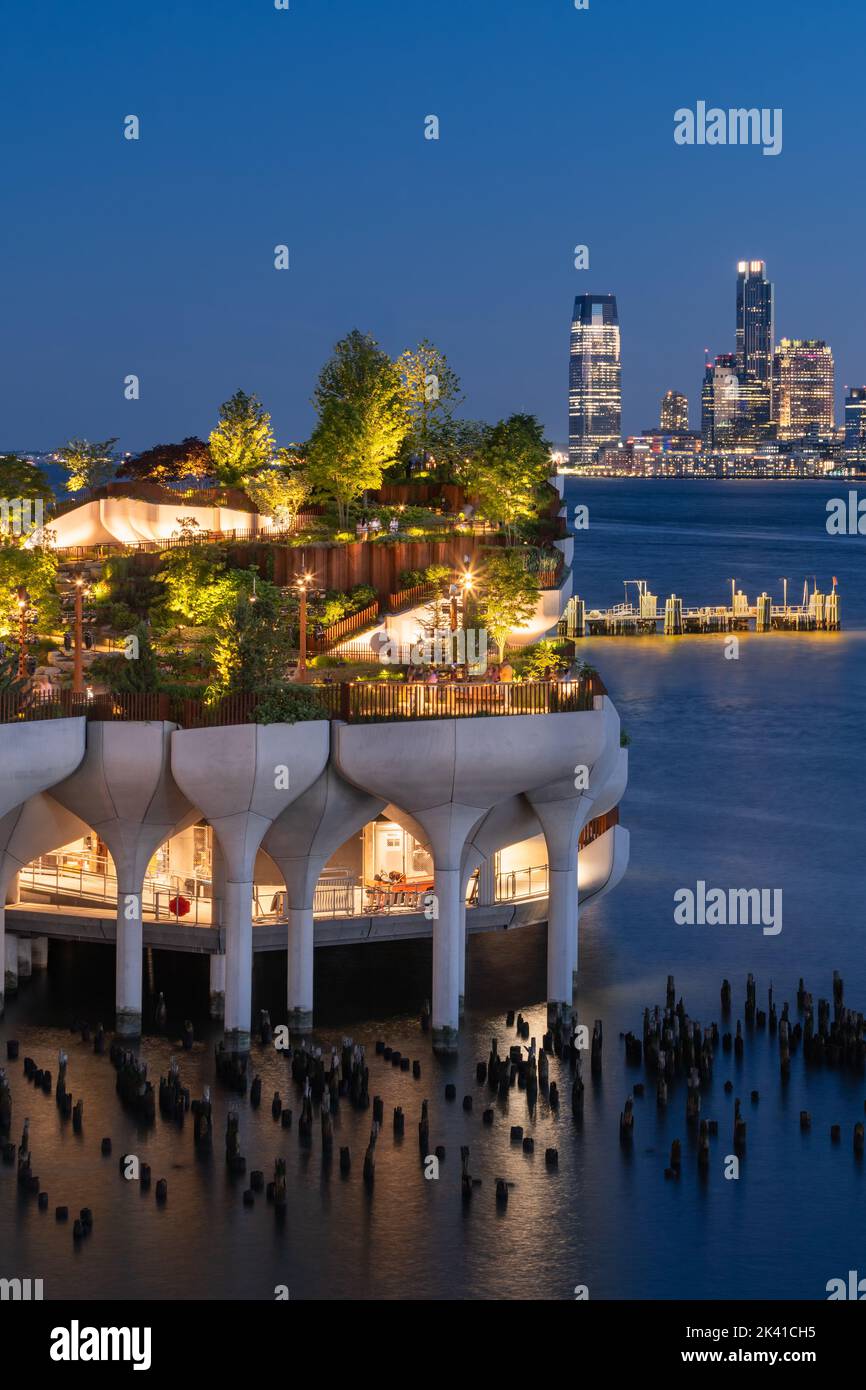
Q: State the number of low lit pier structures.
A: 1